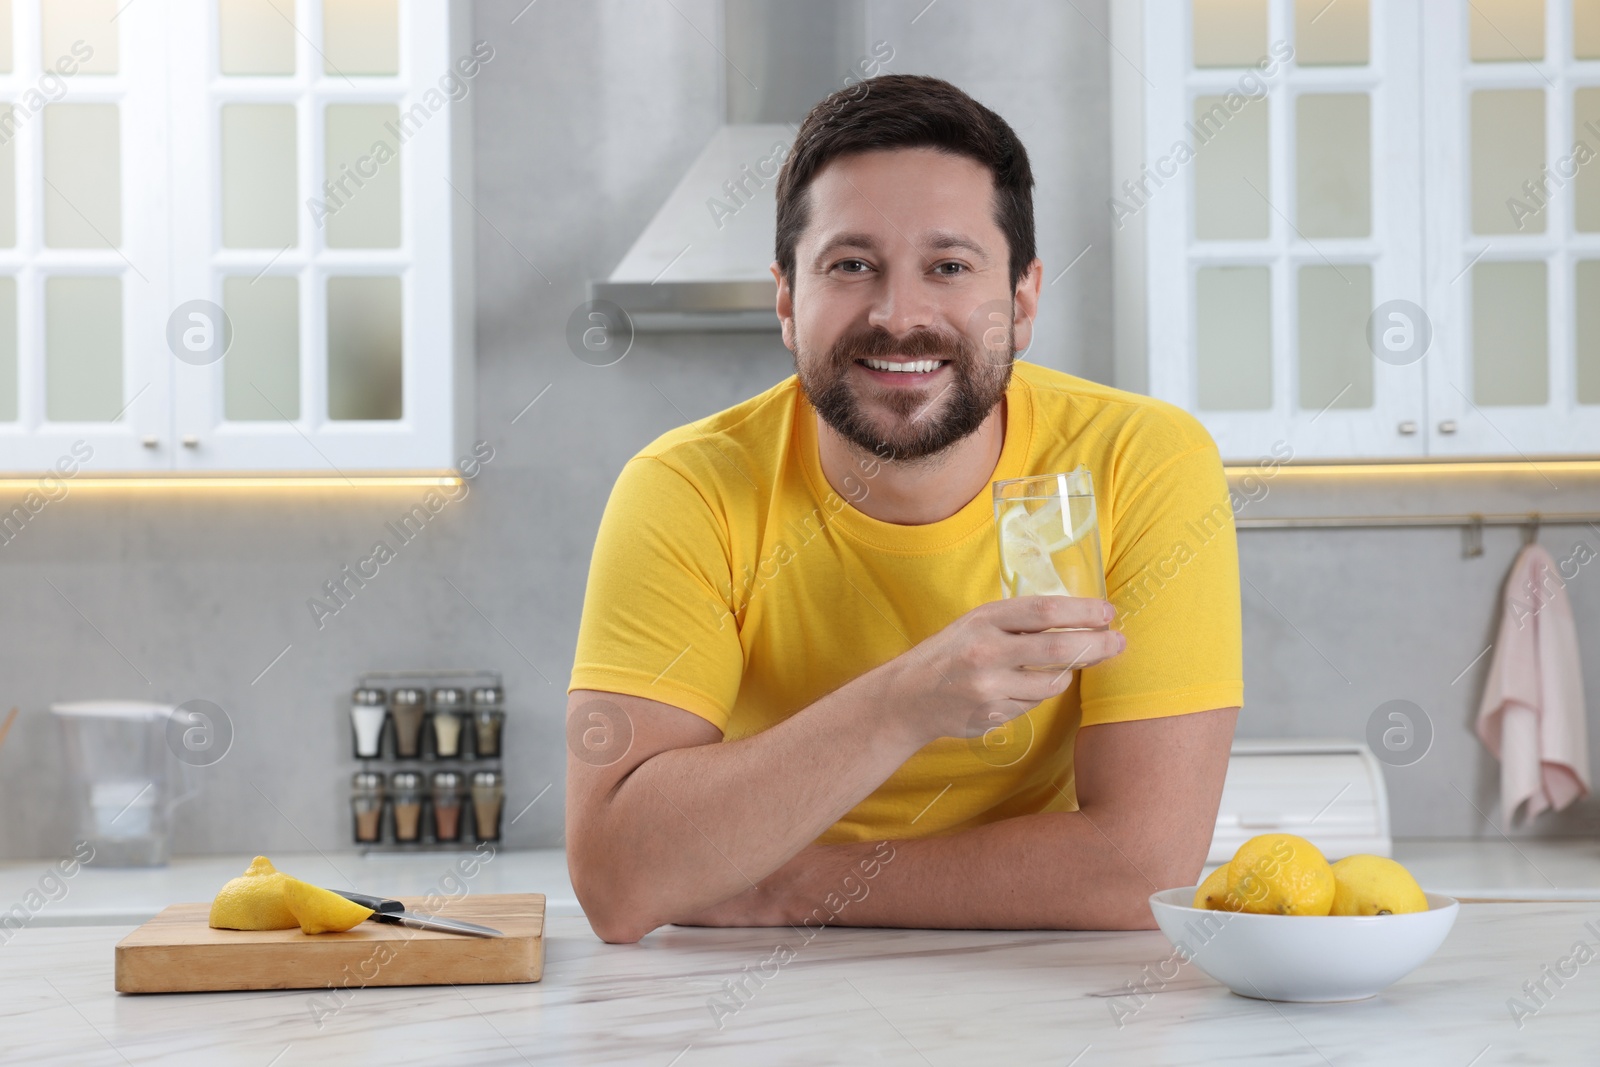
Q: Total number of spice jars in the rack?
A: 8